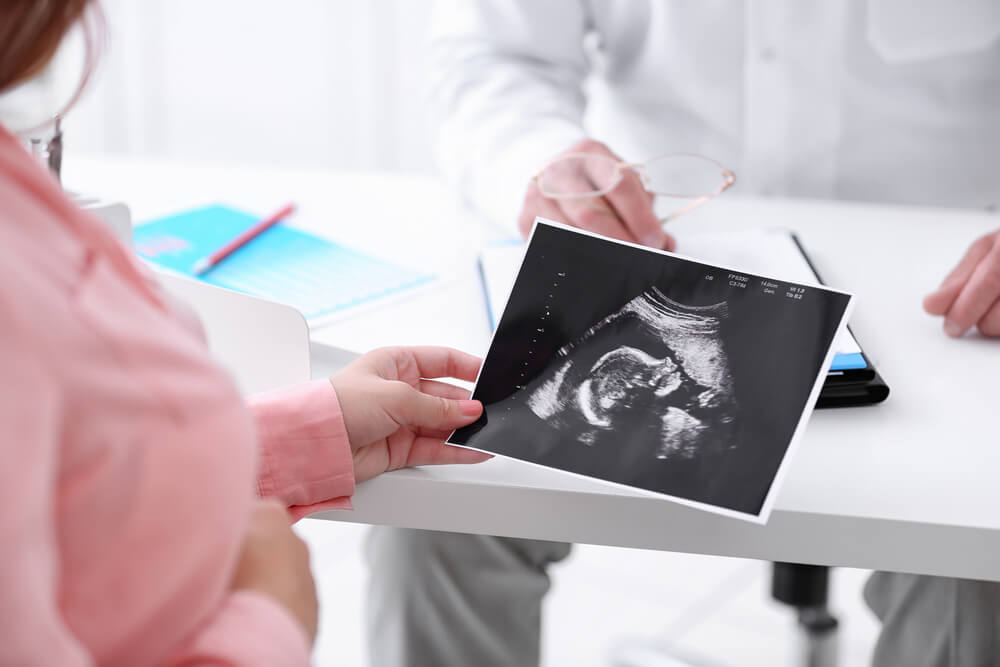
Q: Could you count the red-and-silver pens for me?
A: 1